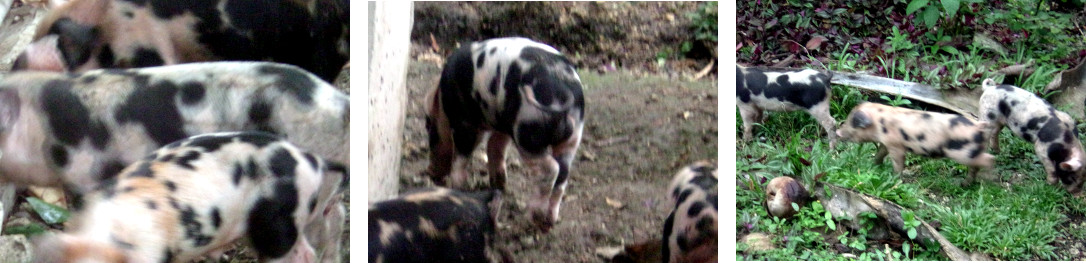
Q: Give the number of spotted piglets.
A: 9